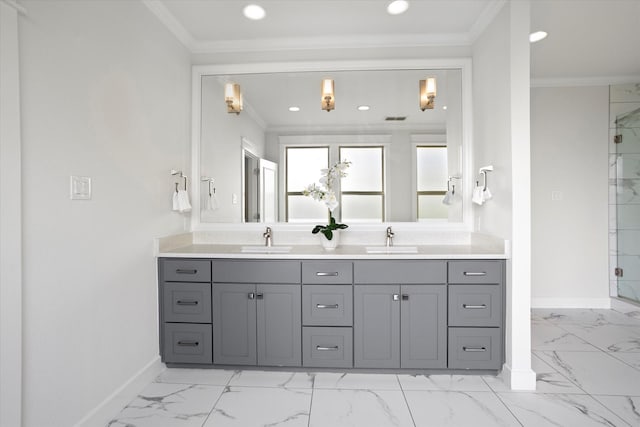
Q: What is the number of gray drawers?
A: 9